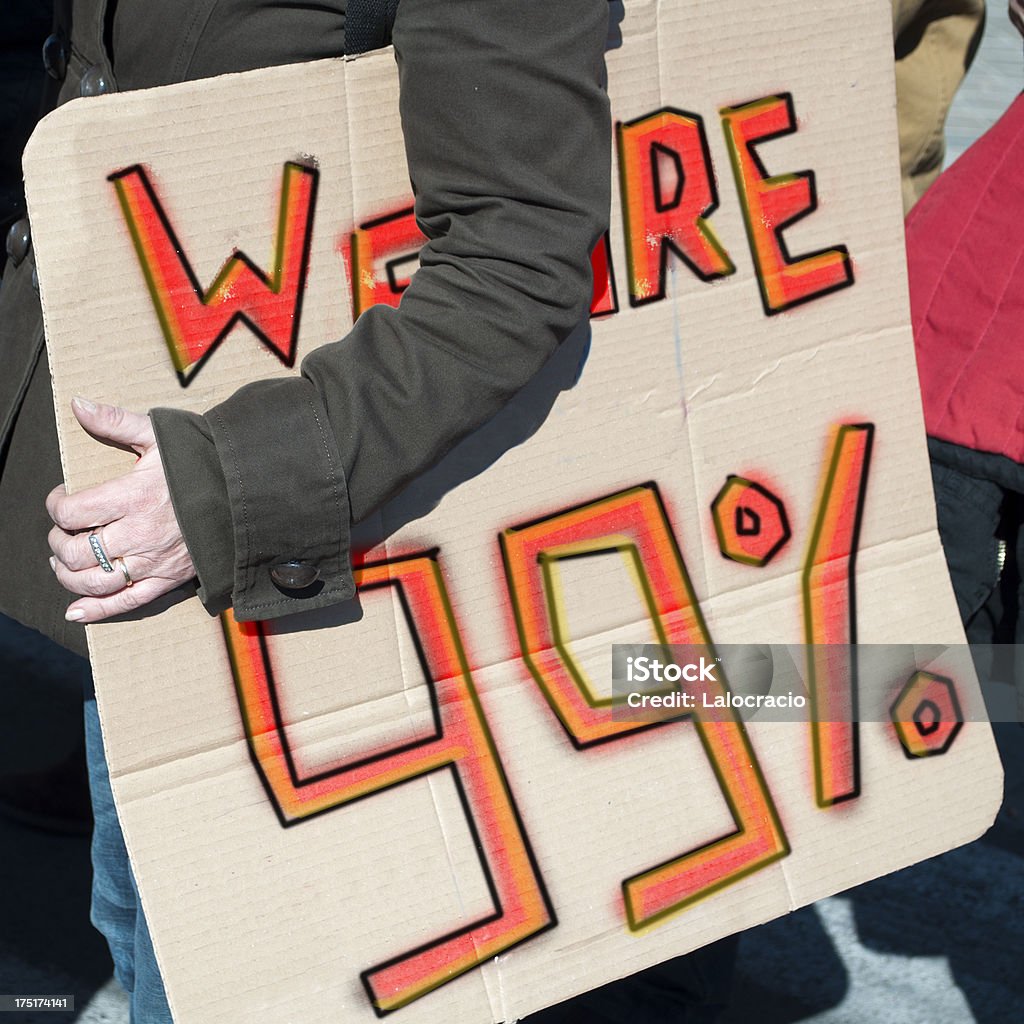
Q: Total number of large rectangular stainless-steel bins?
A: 0